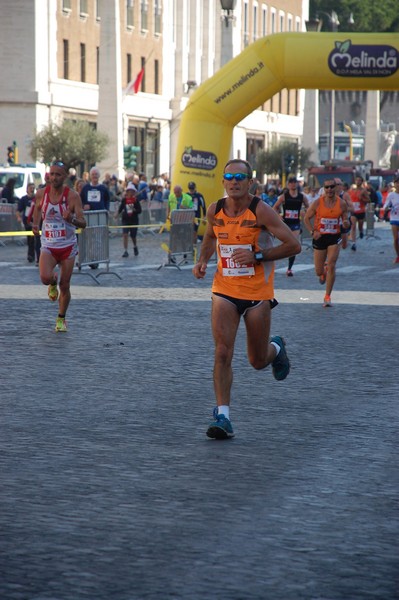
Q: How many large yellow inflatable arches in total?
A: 1